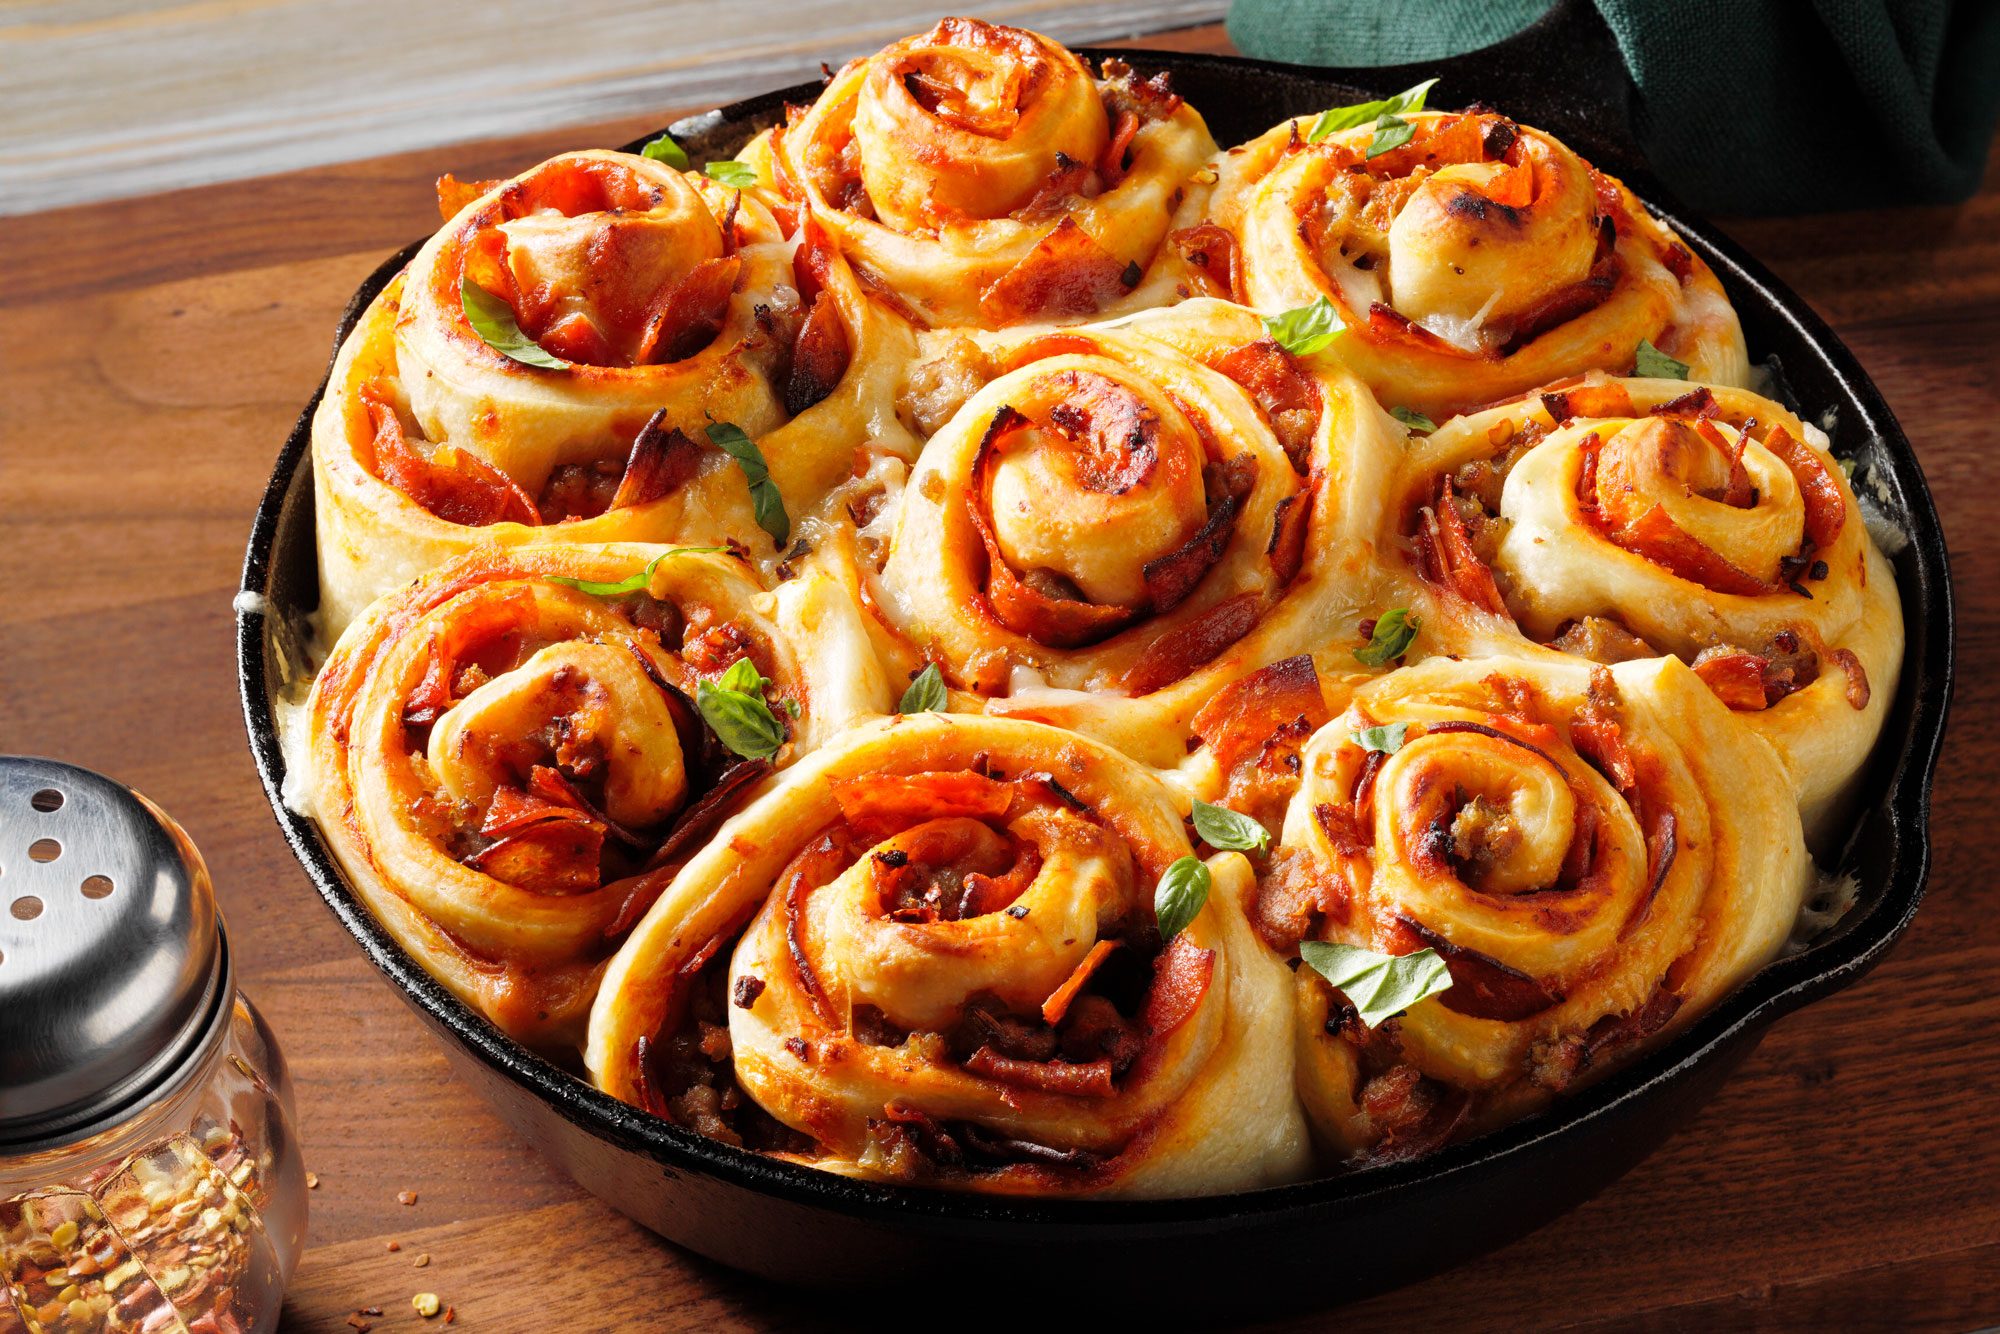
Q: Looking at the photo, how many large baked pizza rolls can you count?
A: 8